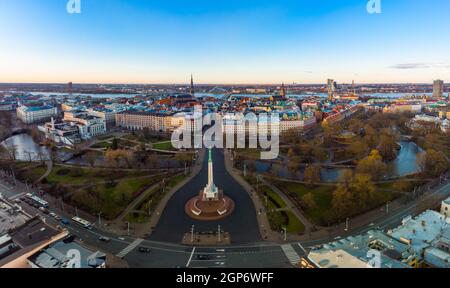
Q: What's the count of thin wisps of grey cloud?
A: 1